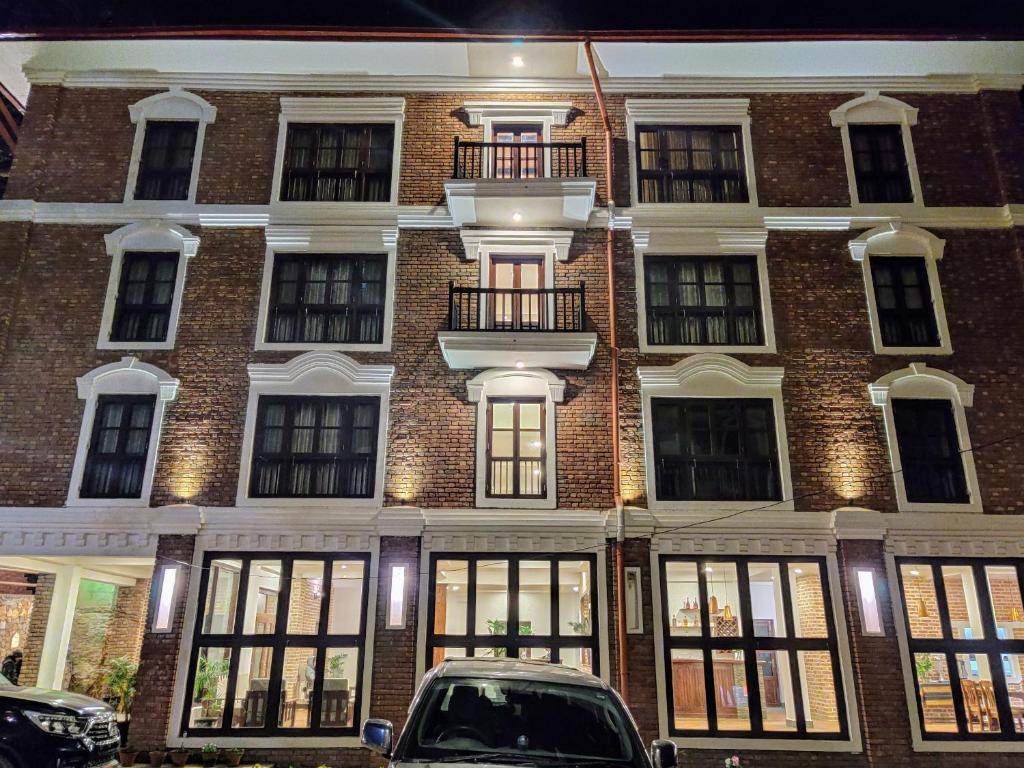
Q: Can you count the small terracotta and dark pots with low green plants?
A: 5